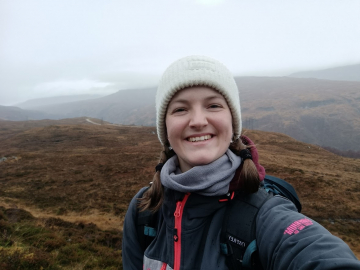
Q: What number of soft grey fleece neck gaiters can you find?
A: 1